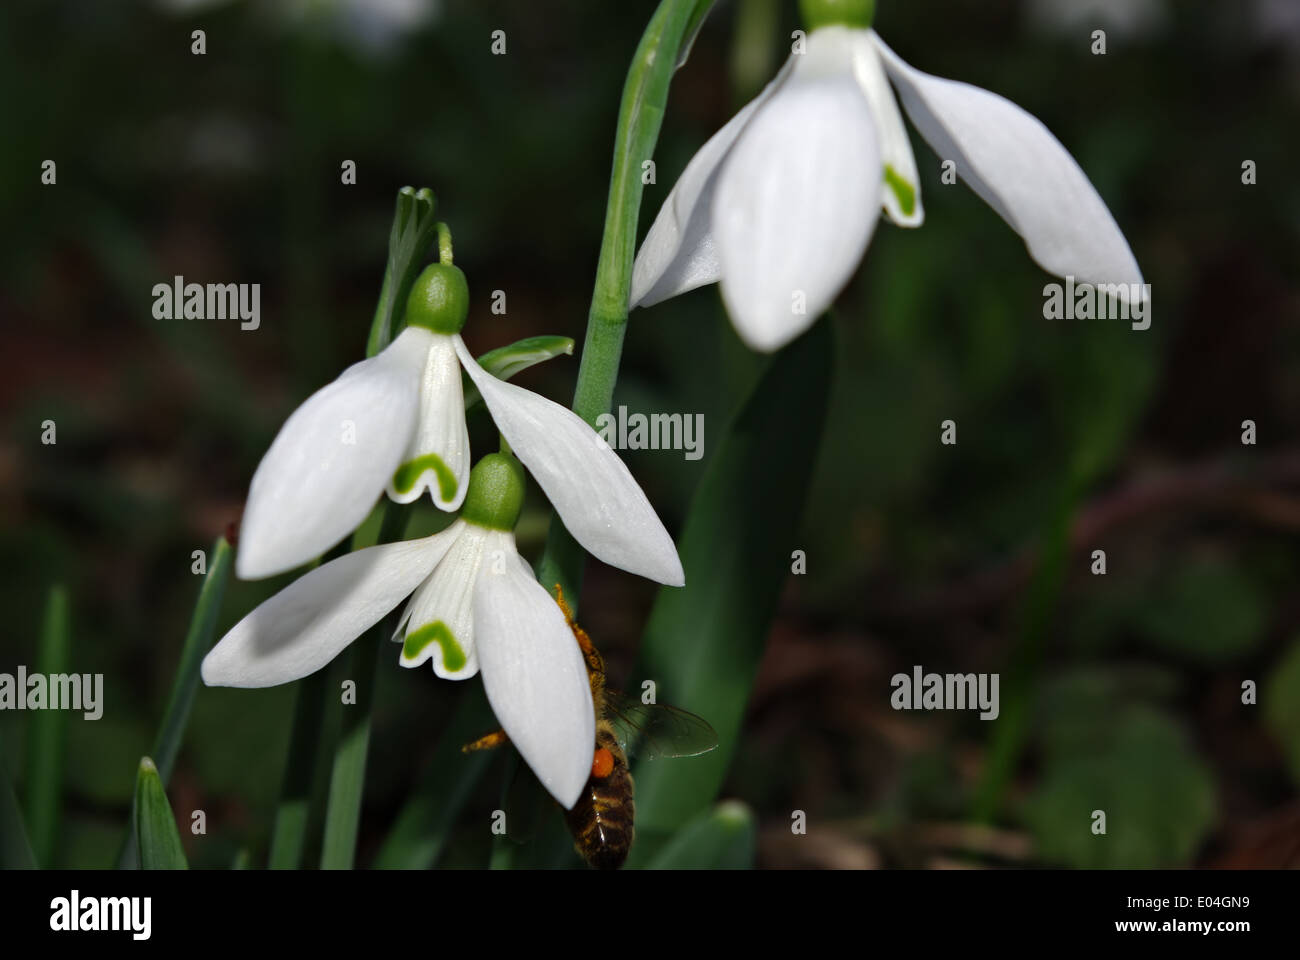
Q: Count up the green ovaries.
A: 3